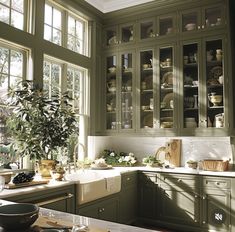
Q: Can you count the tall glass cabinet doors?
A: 6